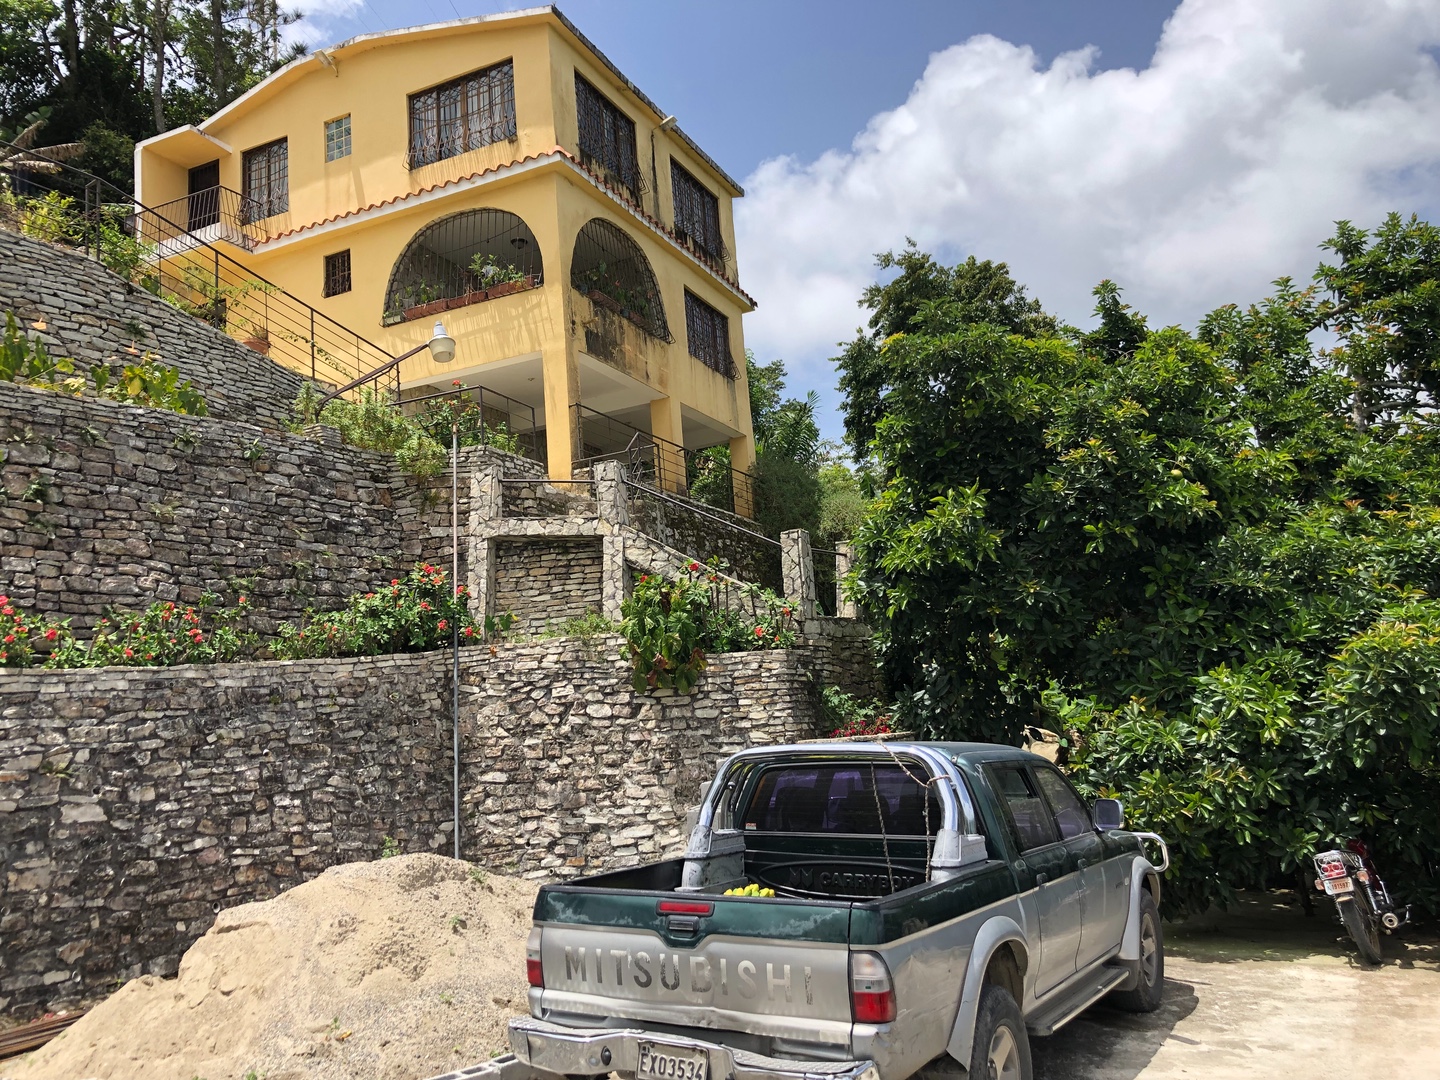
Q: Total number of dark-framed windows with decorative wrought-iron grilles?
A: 6